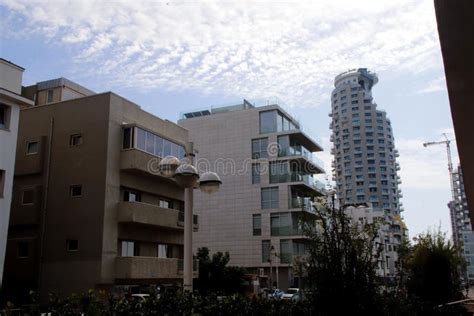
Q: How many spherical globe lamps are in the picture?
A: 3